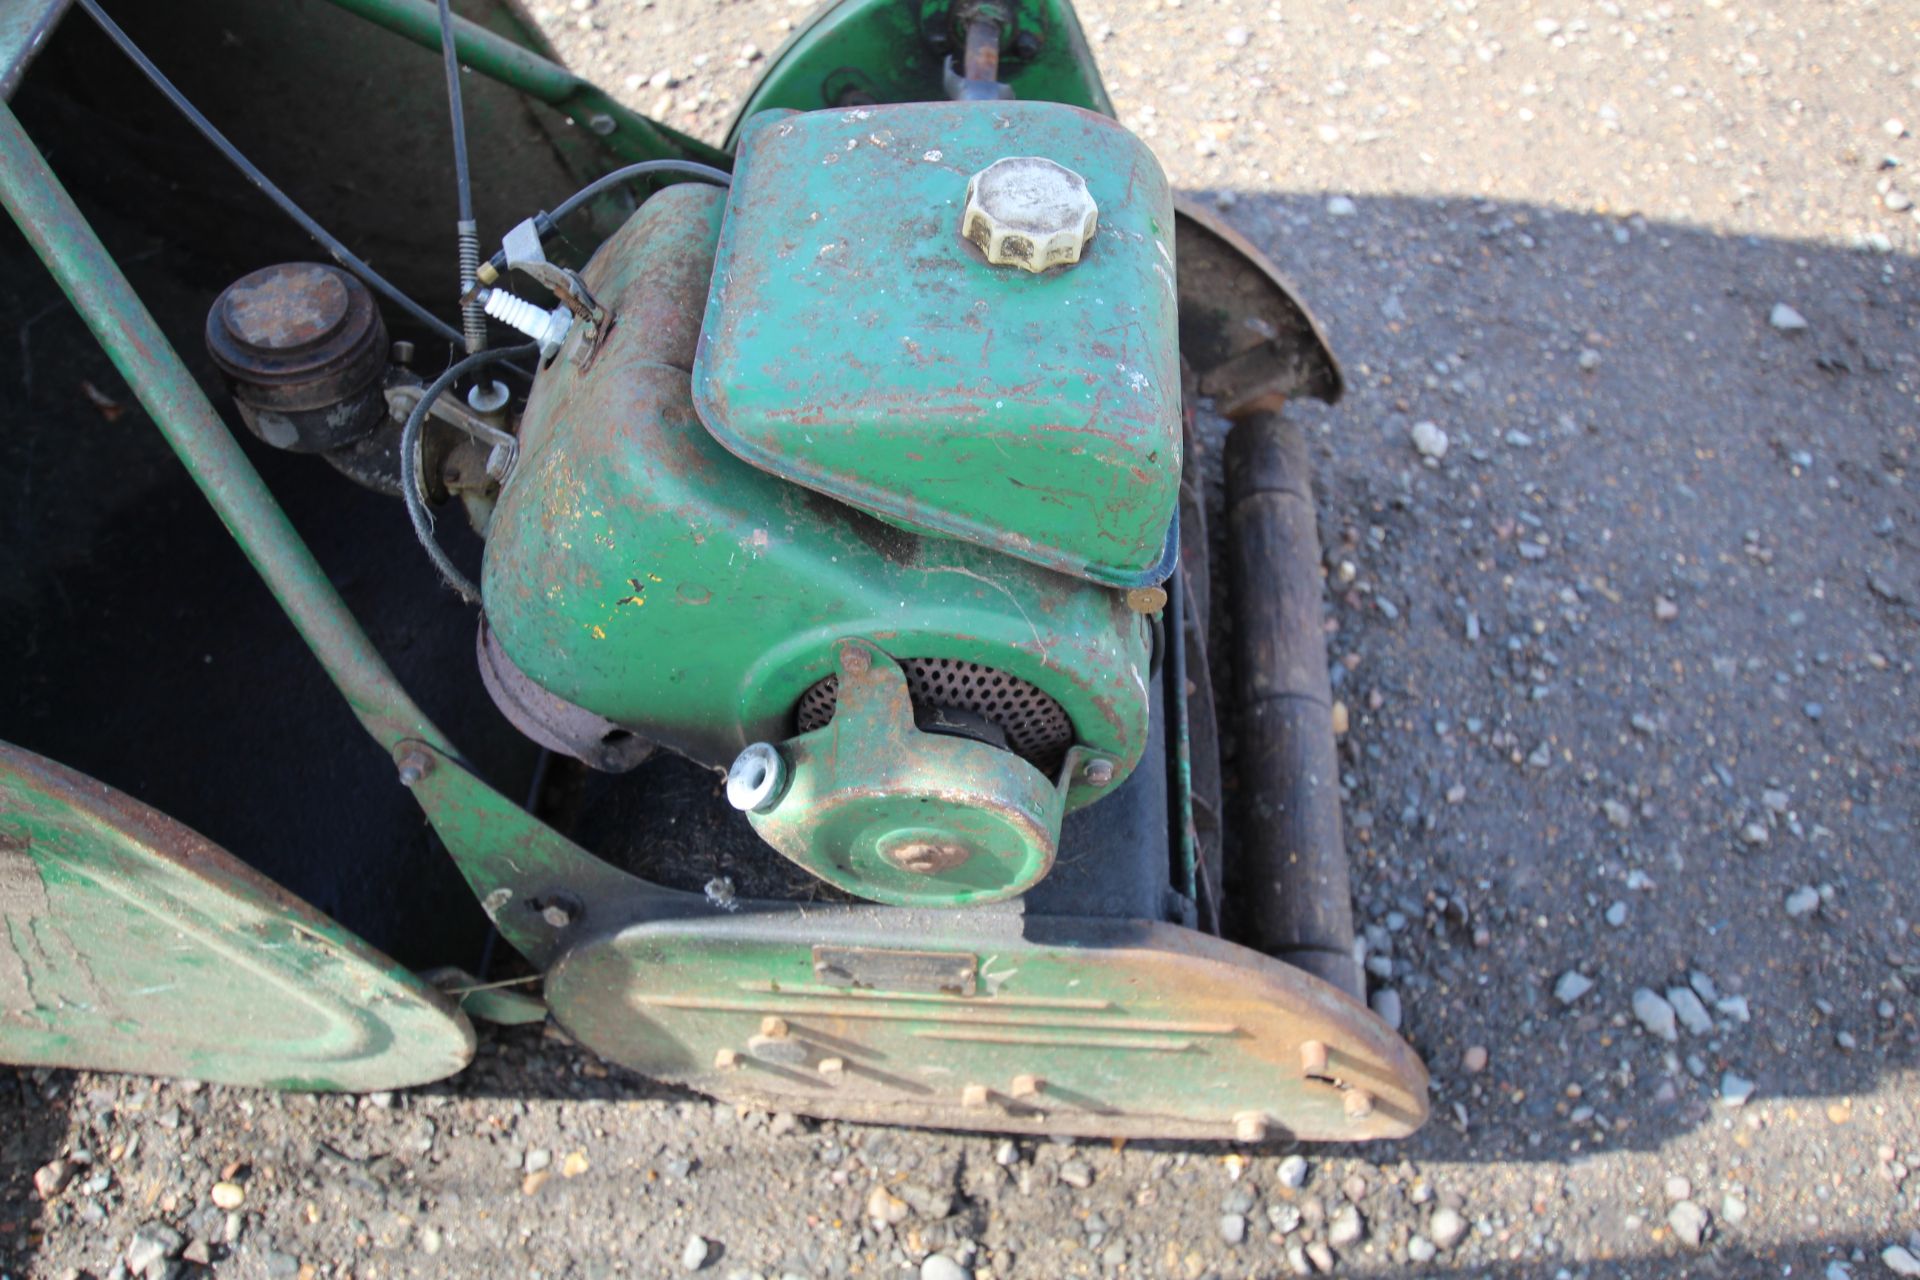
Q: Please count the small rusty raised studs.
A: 8